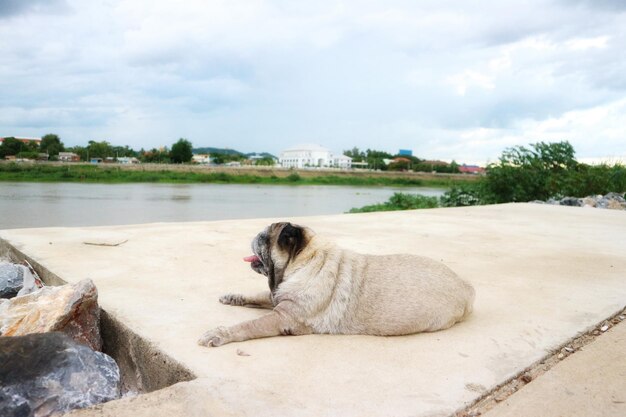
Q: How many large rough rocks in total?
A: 3